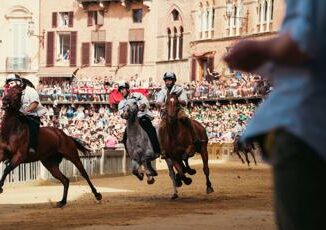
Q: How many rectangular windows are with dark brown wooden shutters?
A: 5